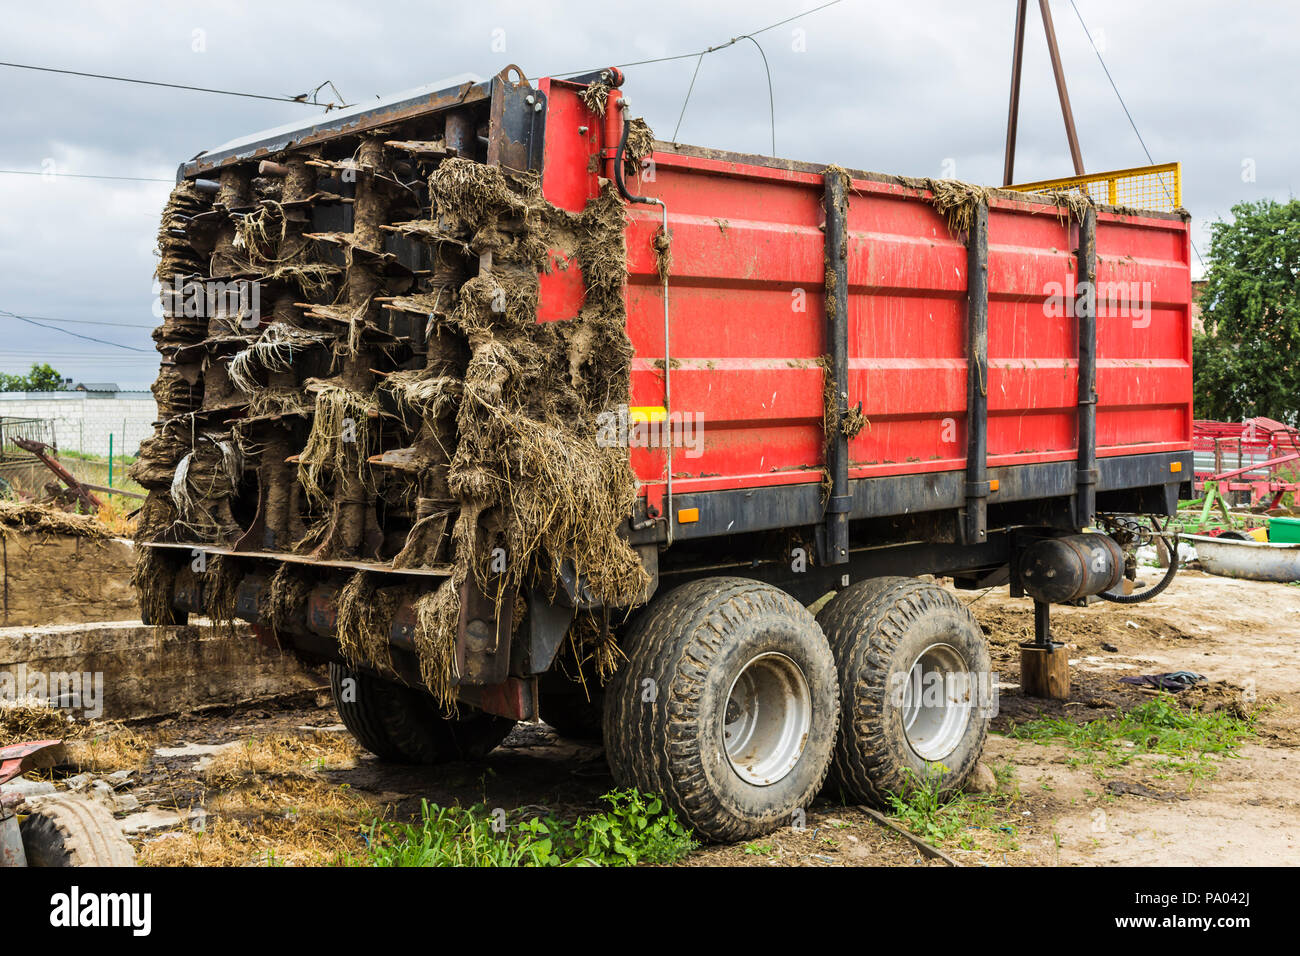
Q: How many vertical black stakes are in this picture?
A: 3